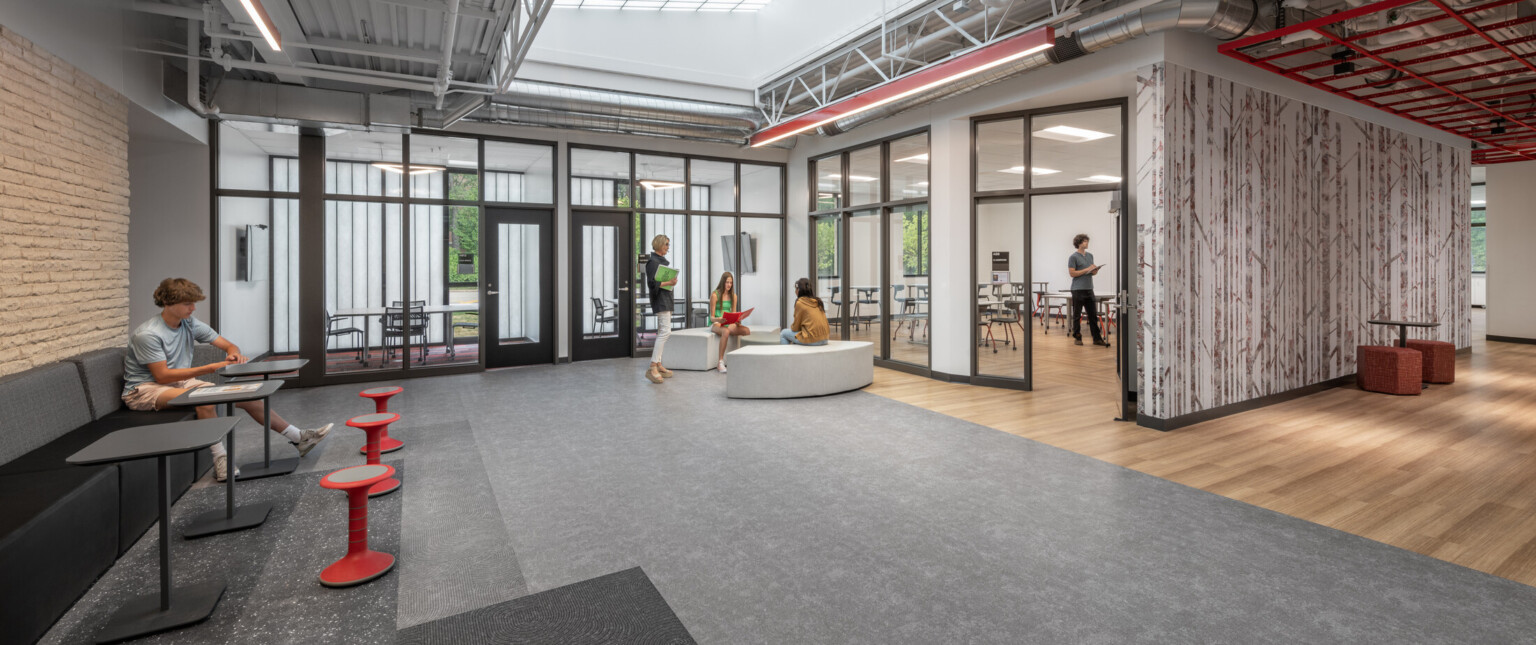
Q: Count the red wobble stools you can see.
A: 3